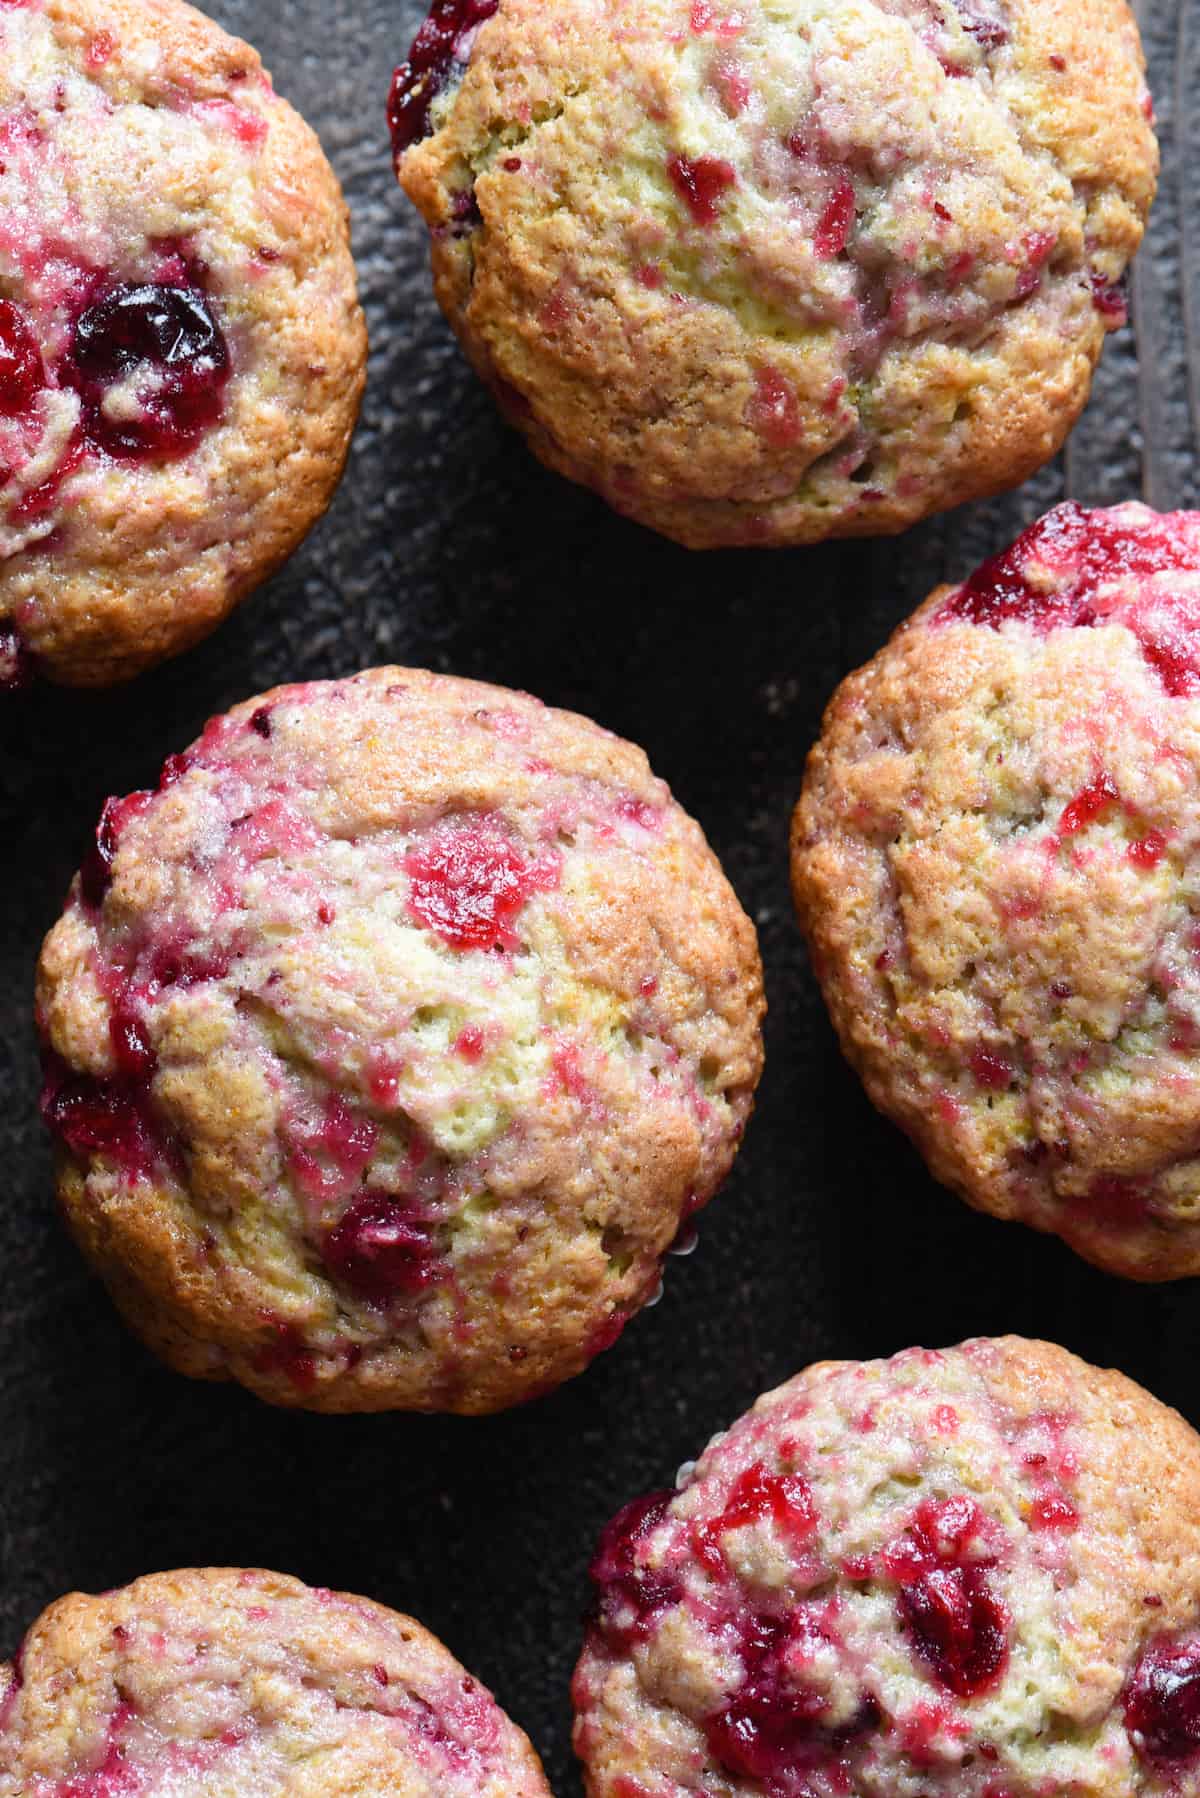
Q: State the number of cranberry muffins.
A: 6